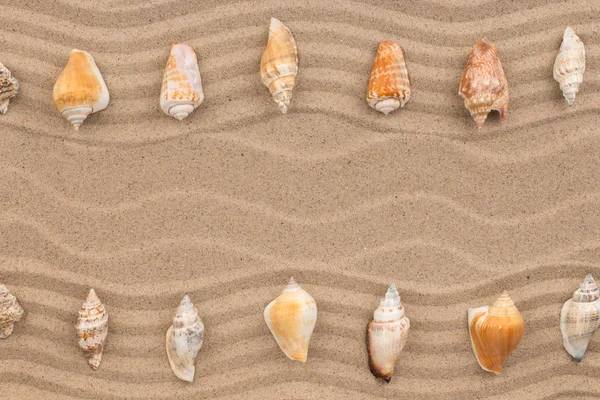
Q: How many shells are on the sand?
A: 14